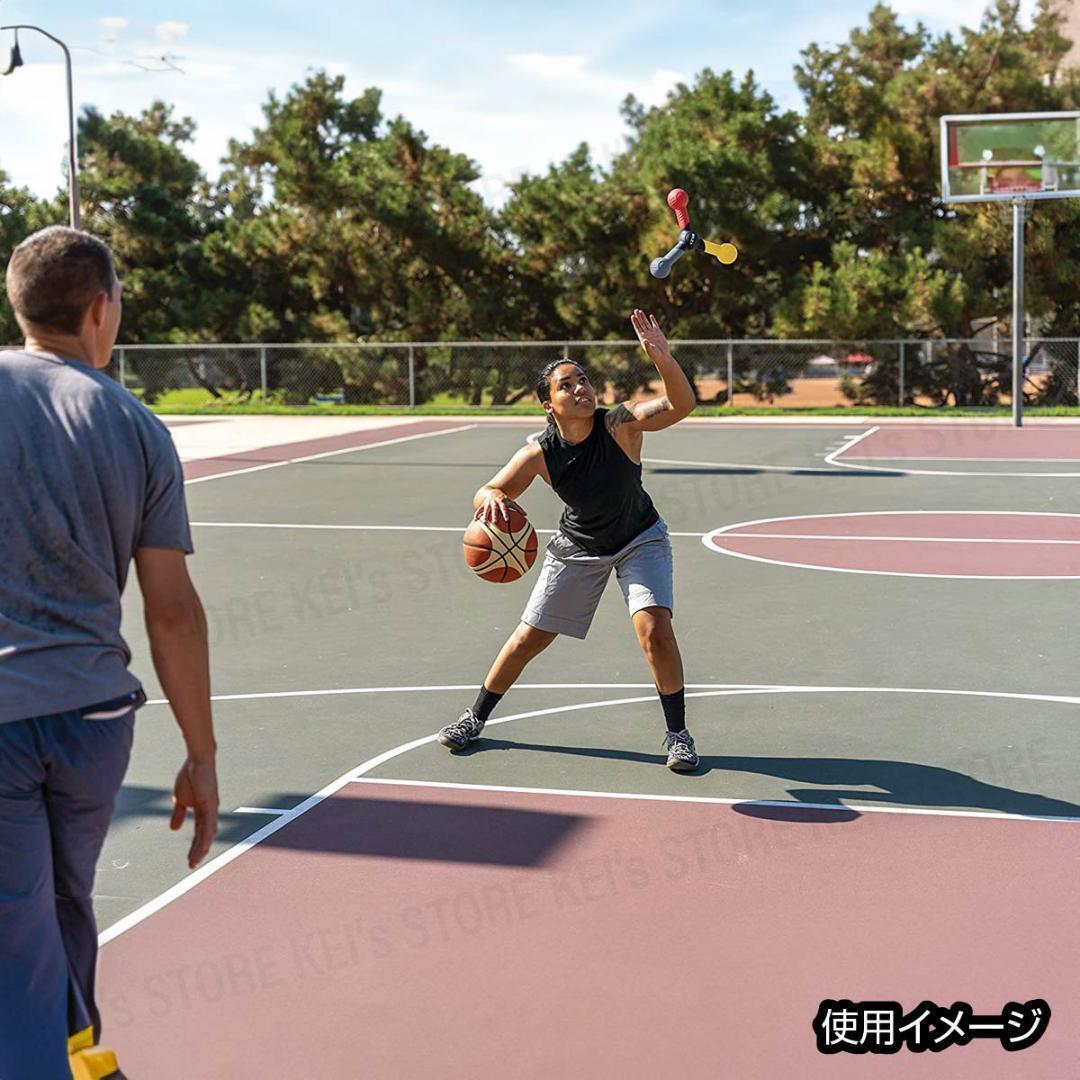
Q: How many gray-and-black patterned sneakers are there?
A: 2